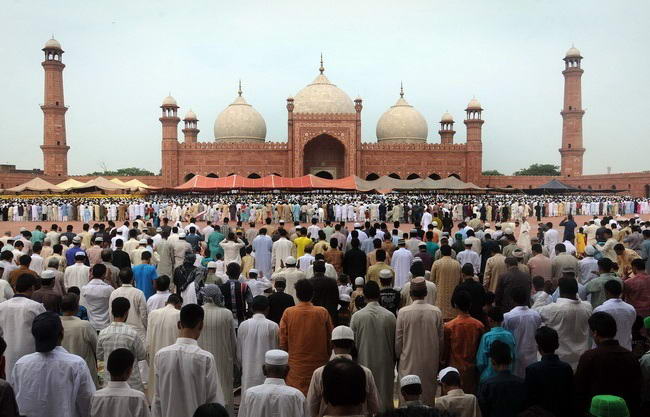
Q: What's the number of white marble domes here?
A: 3